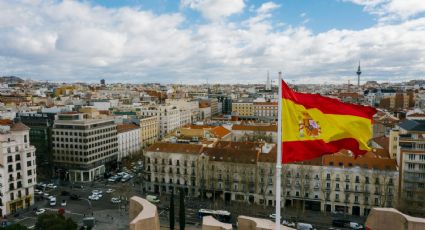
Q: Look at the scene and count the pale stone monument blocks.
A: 4